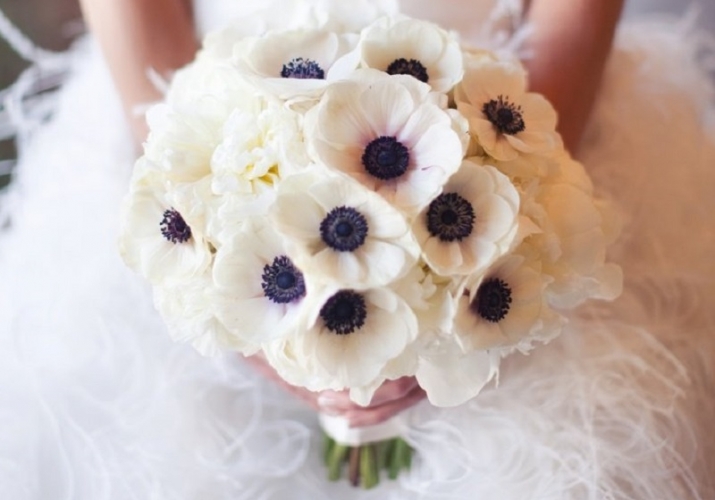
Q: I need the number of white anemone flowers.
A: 10